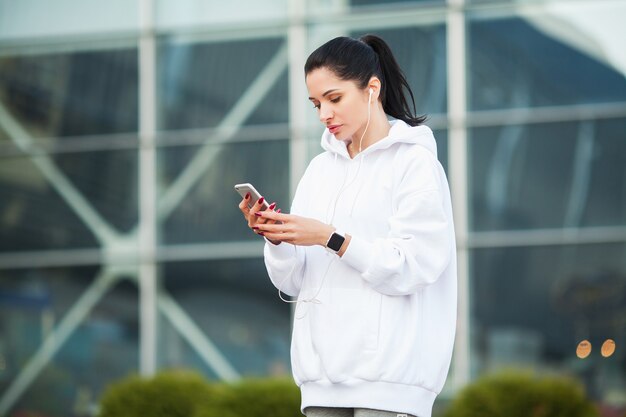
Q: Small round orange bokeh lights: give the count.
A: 2